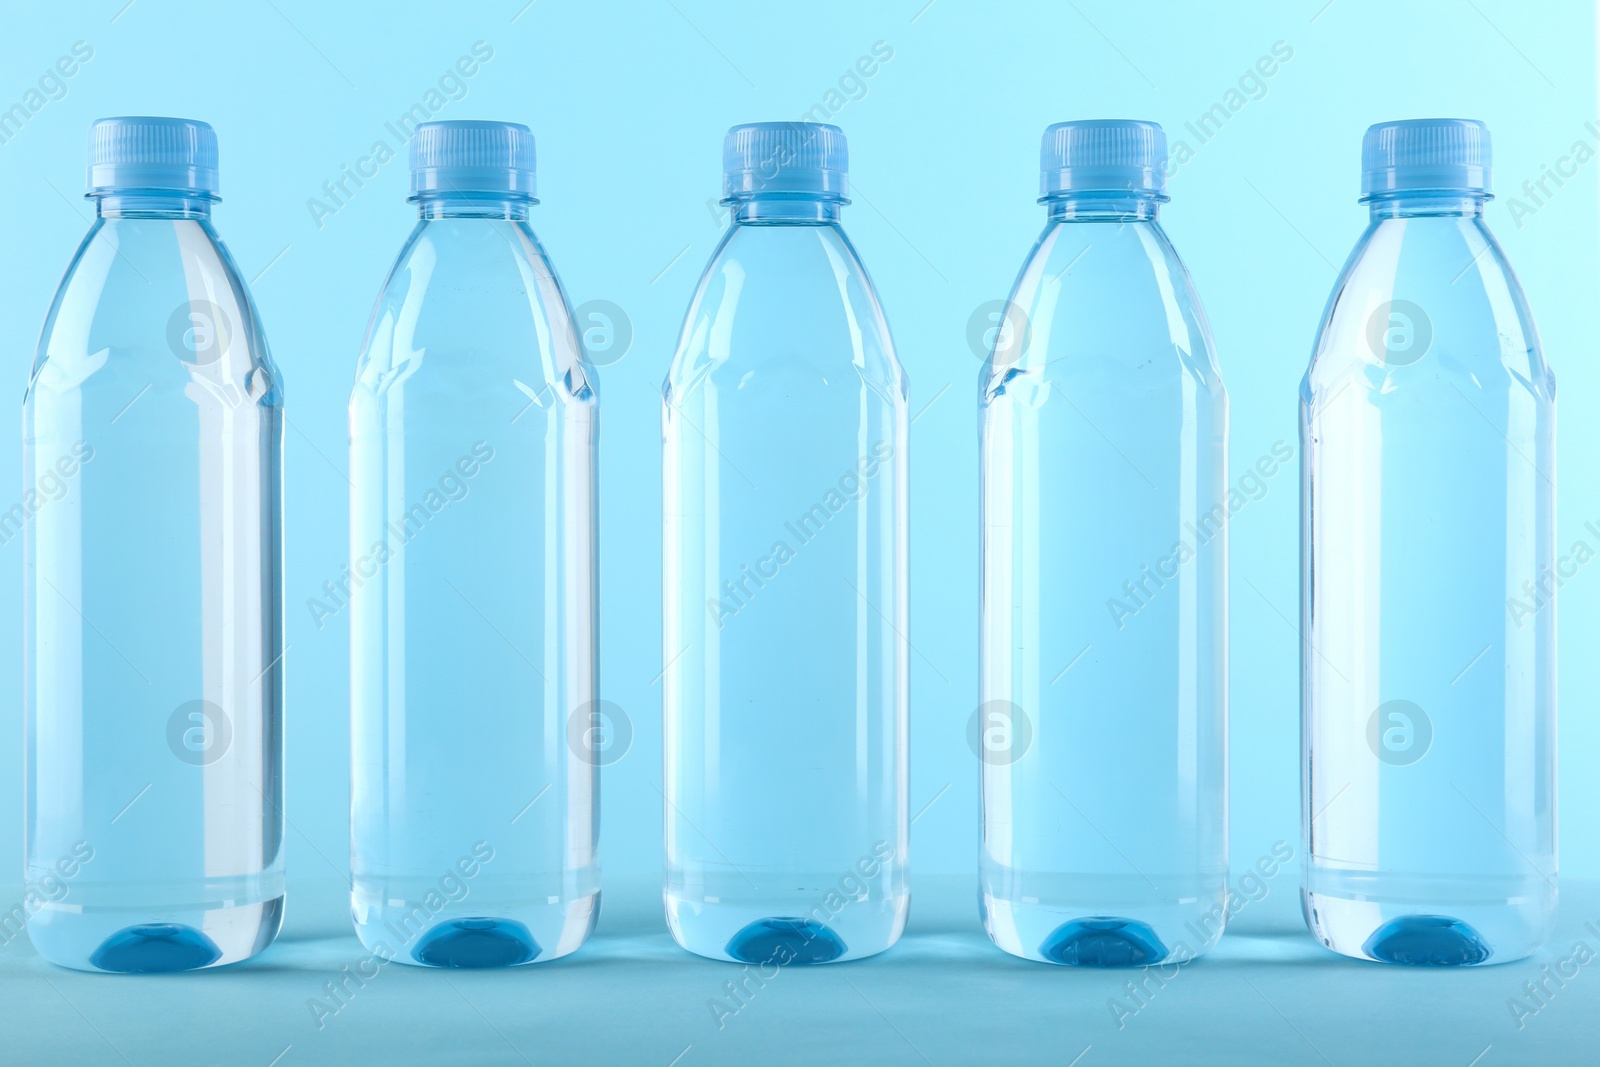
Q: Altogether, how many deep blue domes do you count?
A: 5